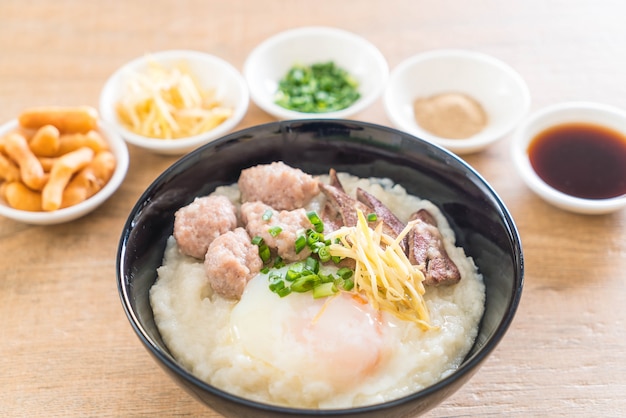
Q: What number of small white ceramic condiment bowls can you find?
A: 5